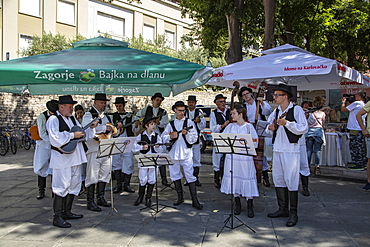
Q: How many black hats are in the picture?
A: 11